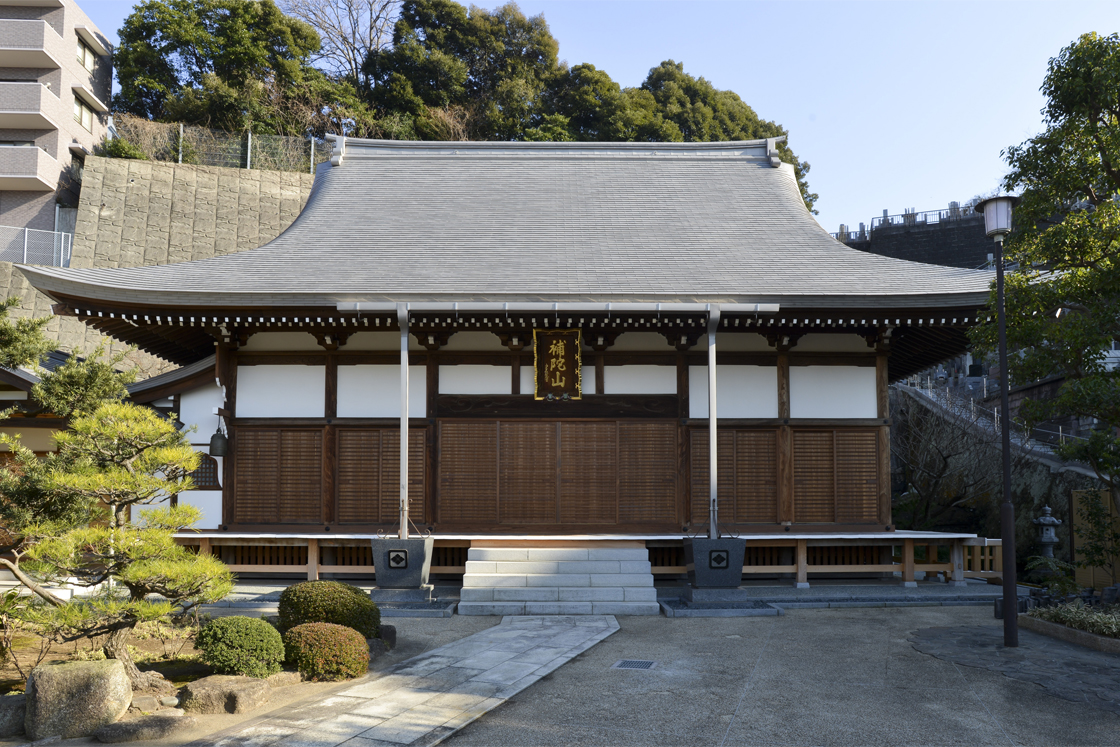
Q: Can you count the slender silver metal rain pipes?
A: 2